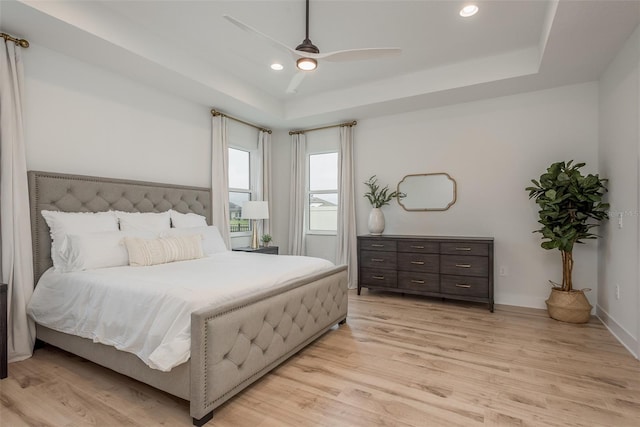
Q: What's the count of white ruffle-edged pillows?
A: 3